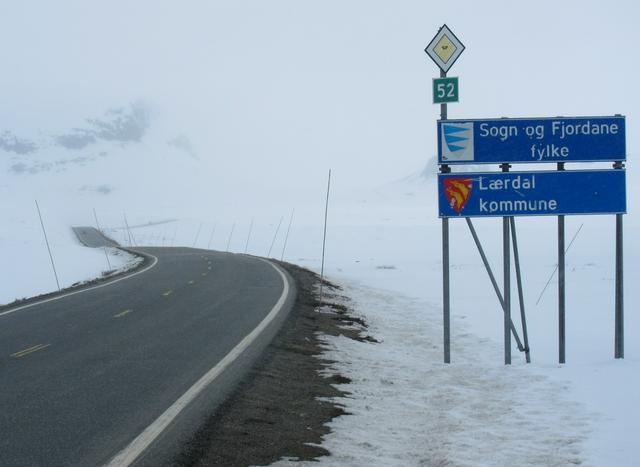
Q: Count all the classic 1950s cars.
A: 0